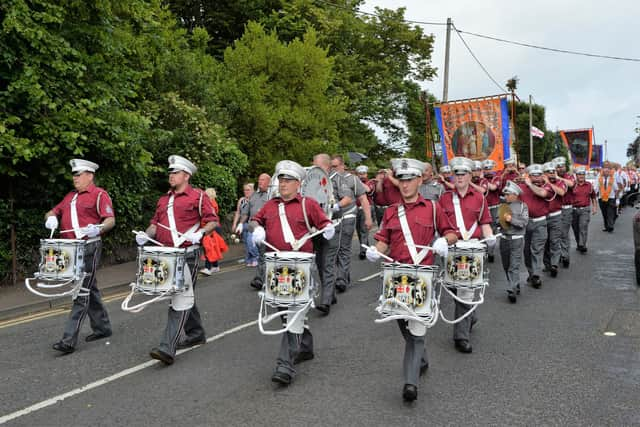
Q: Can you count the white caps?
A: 15